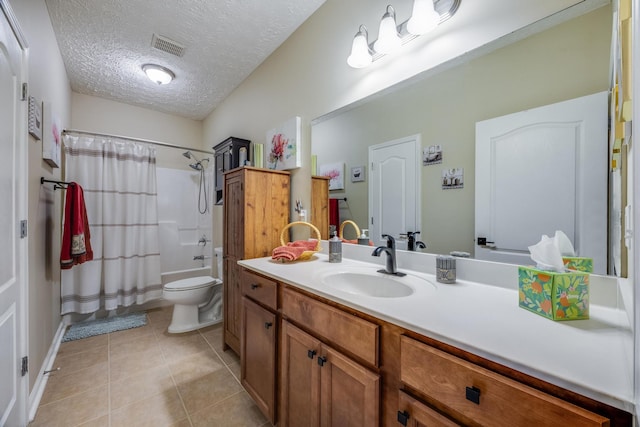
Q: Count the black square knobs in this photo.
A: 6